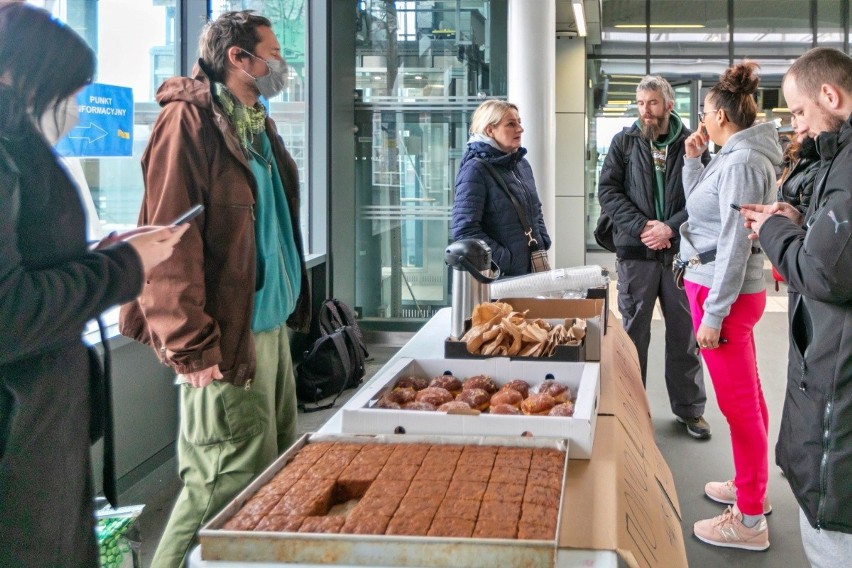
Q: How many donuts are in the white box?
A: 15